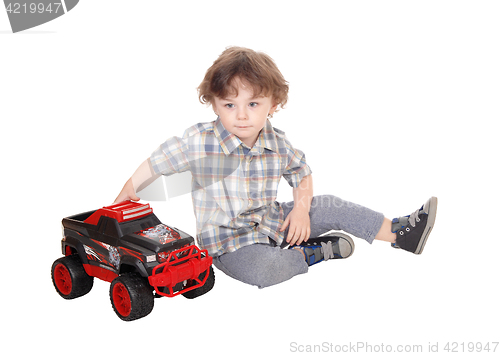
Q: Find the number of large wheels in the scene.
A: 3